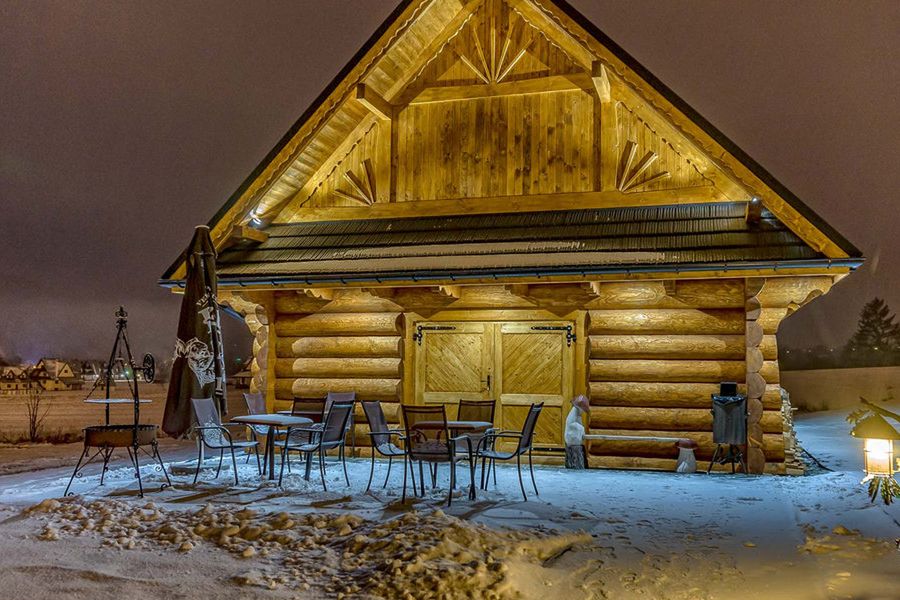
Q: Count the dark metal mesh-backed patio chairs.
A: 9